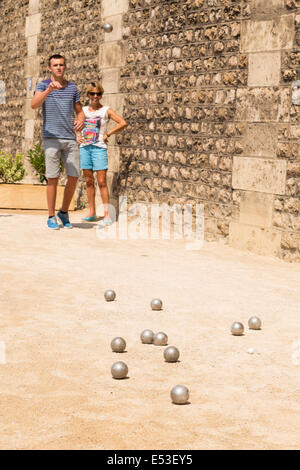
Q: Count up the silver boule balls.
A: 11